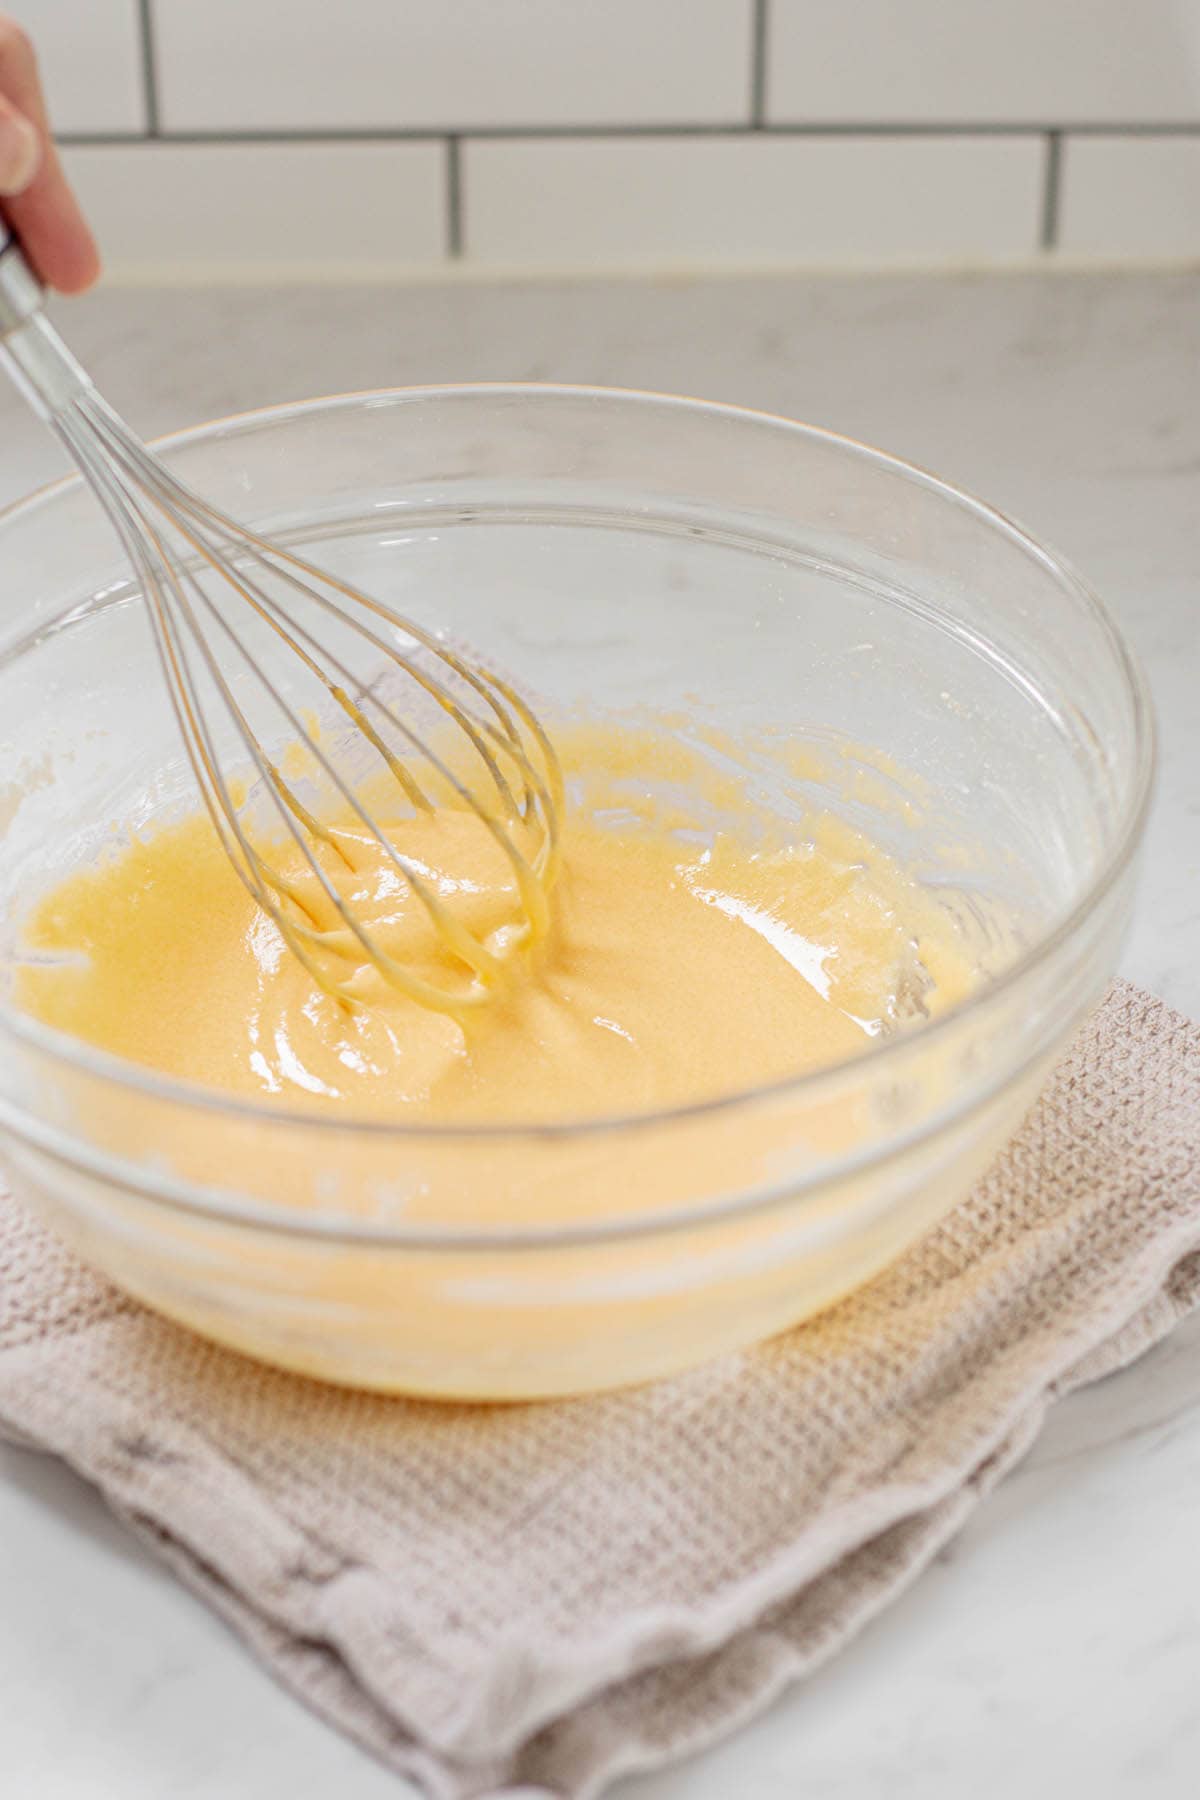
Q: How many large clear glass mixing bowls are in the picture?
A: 1